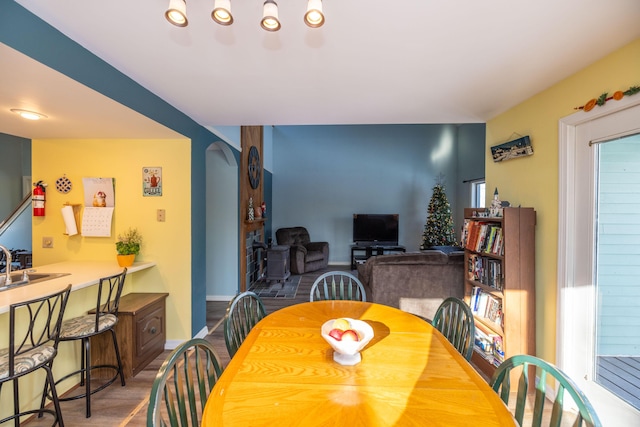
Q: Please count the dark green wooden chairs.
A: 5